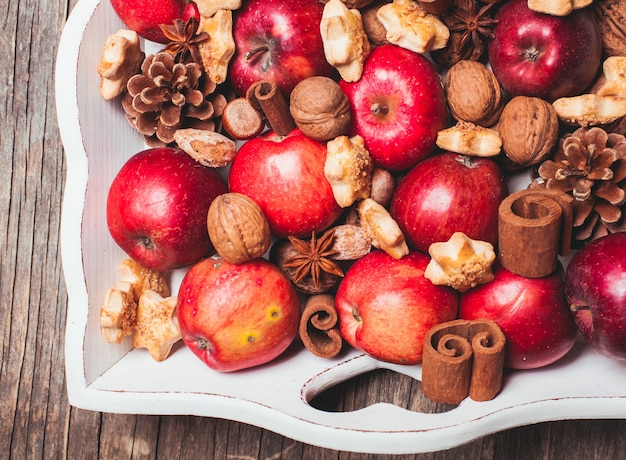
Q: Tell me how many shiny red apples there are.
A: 11